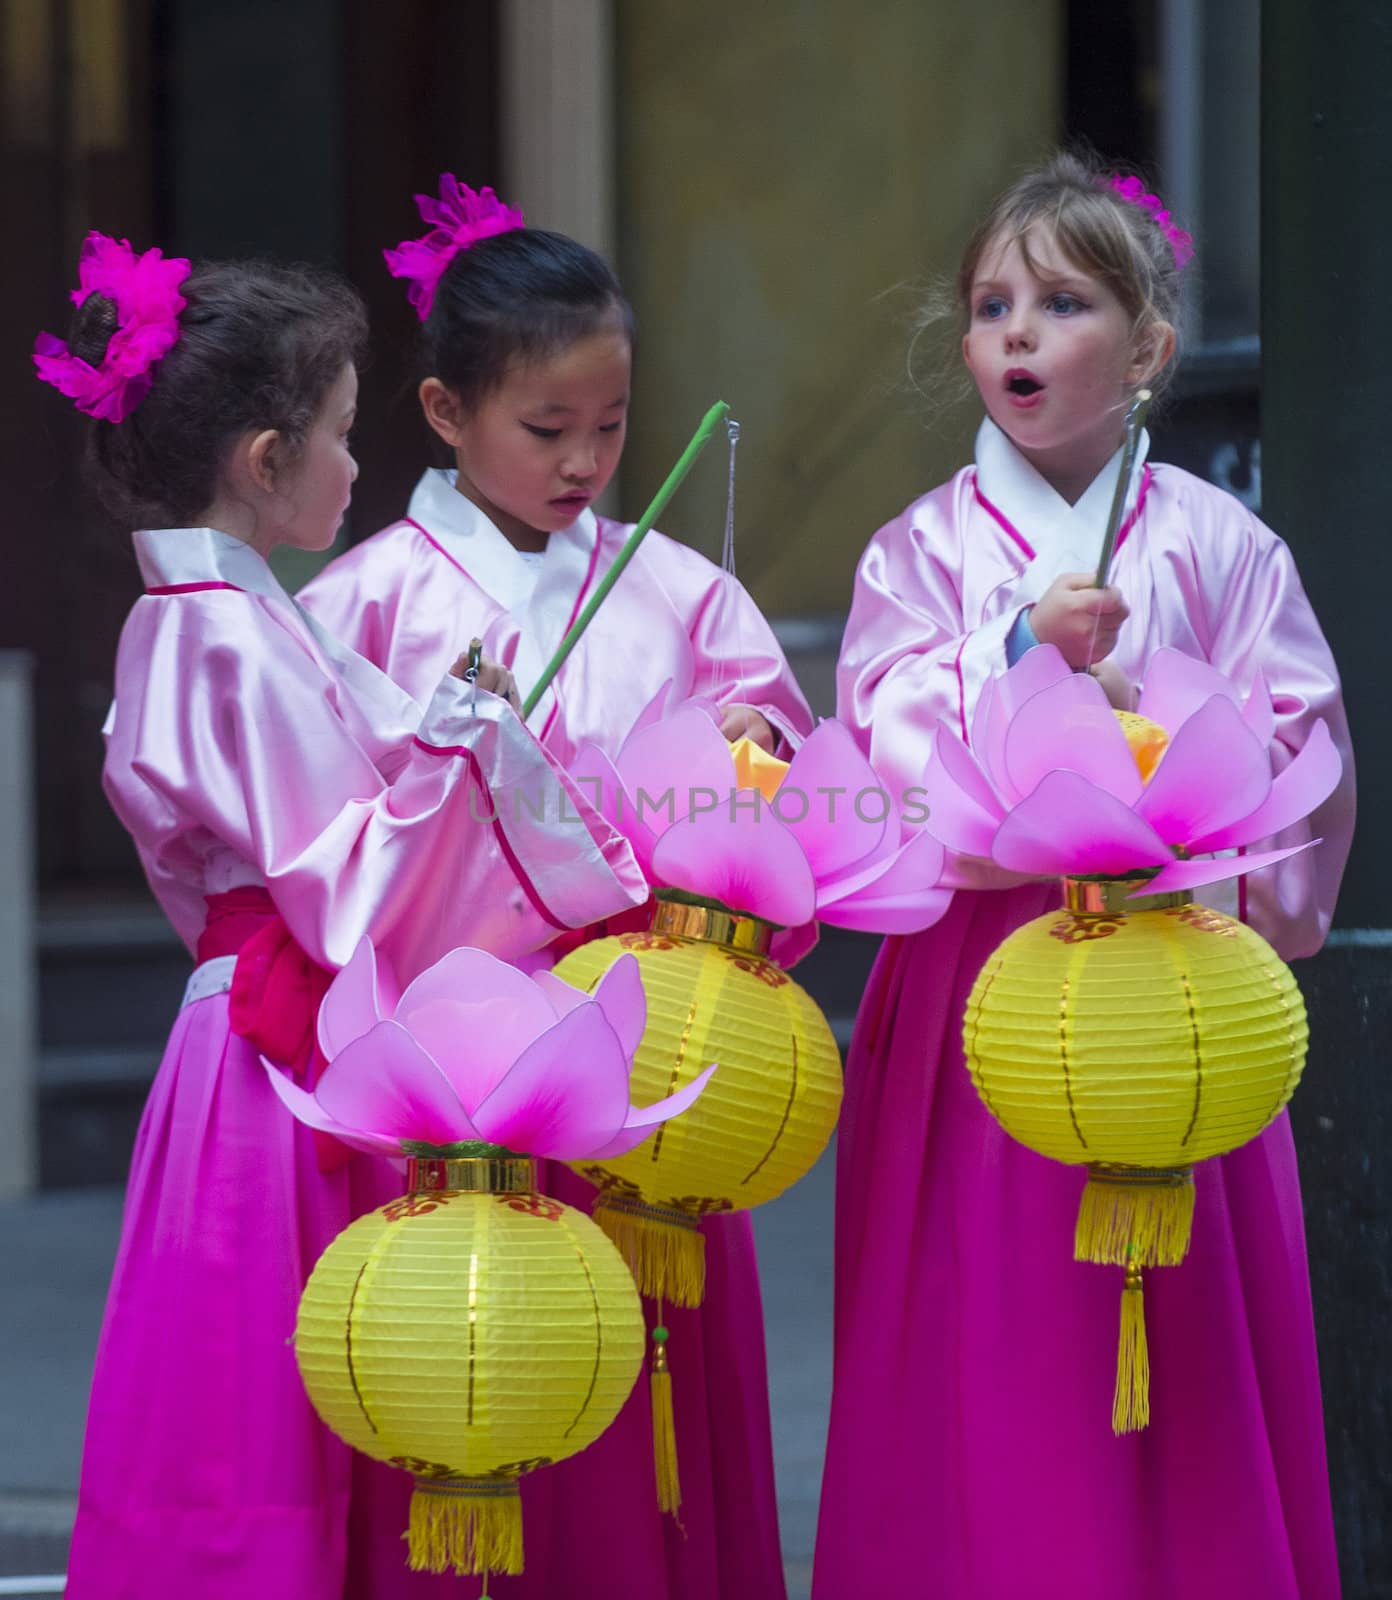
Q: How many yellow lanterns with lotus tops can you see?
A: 3